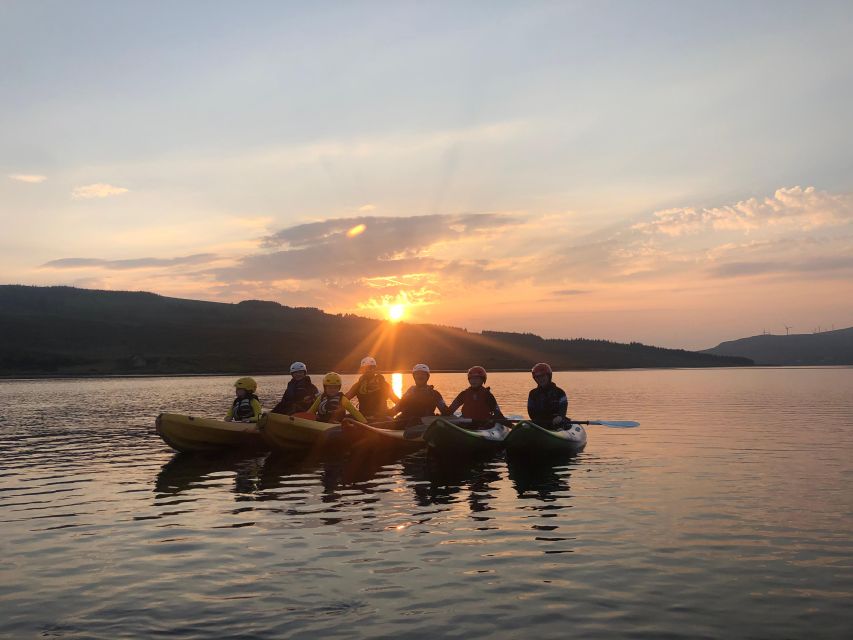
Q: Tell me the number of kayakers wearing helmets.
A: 7